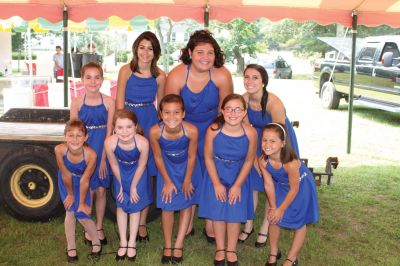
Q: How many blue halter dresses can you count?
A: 9